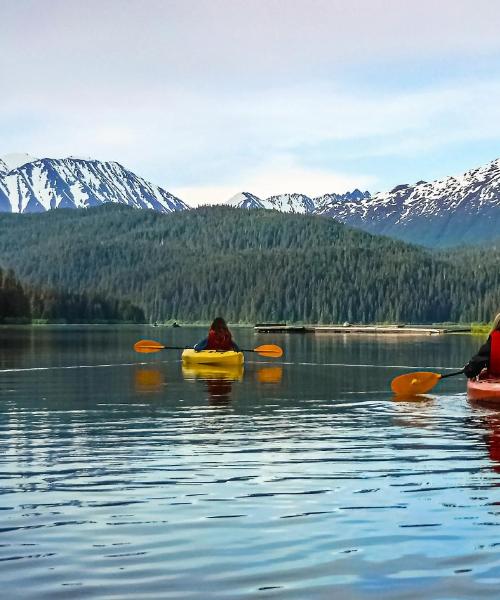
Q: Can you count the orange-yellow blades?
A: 3